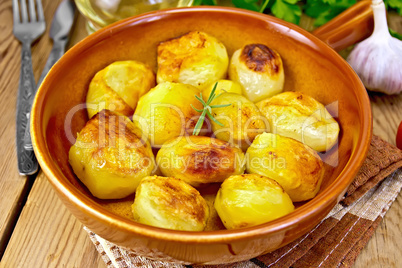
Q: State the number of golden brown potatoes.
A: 12